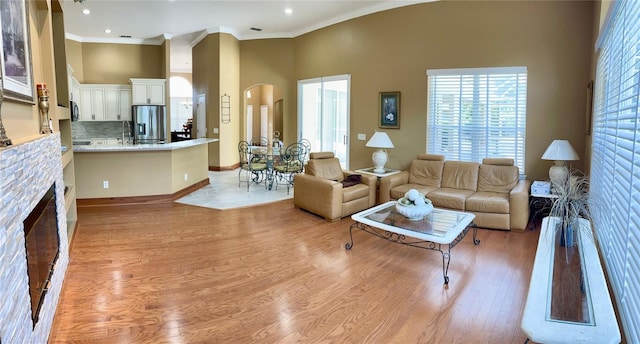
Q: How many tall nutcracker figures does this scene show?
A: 0